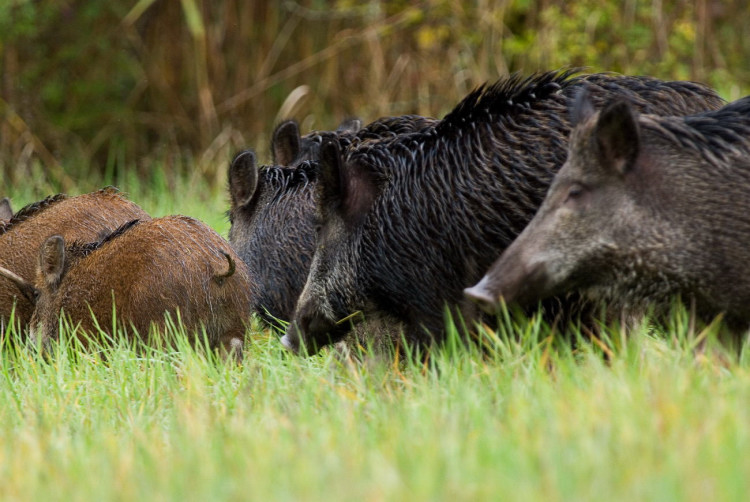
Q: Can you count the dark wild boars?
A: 4